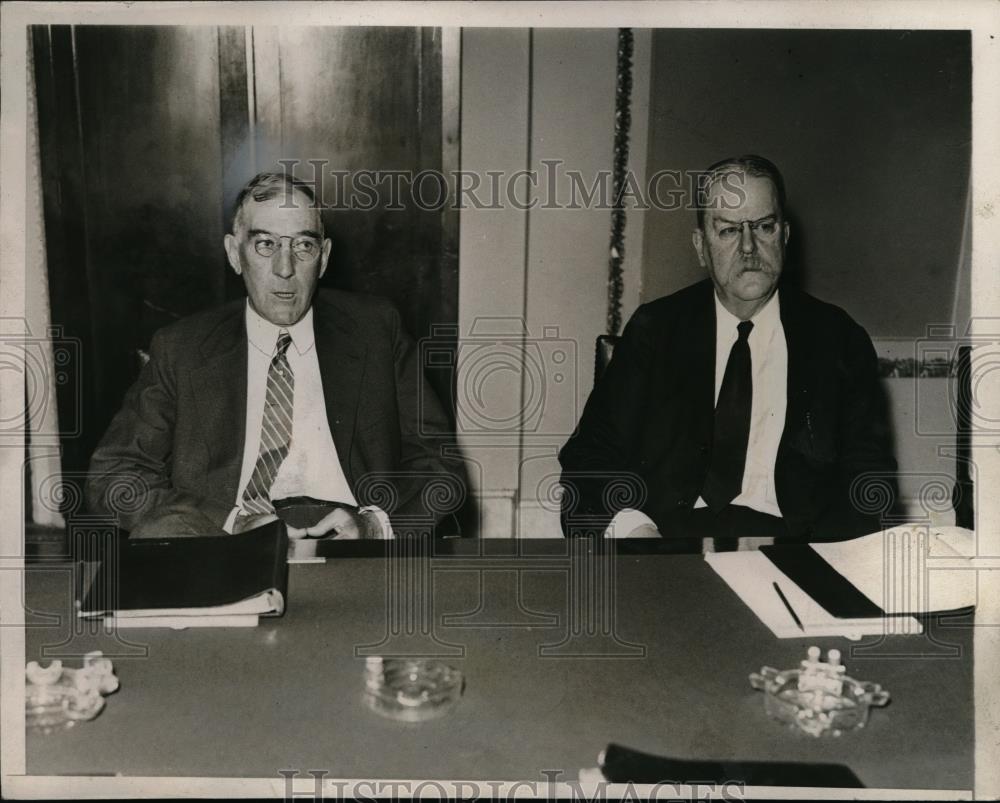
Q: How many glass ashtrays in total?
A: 3